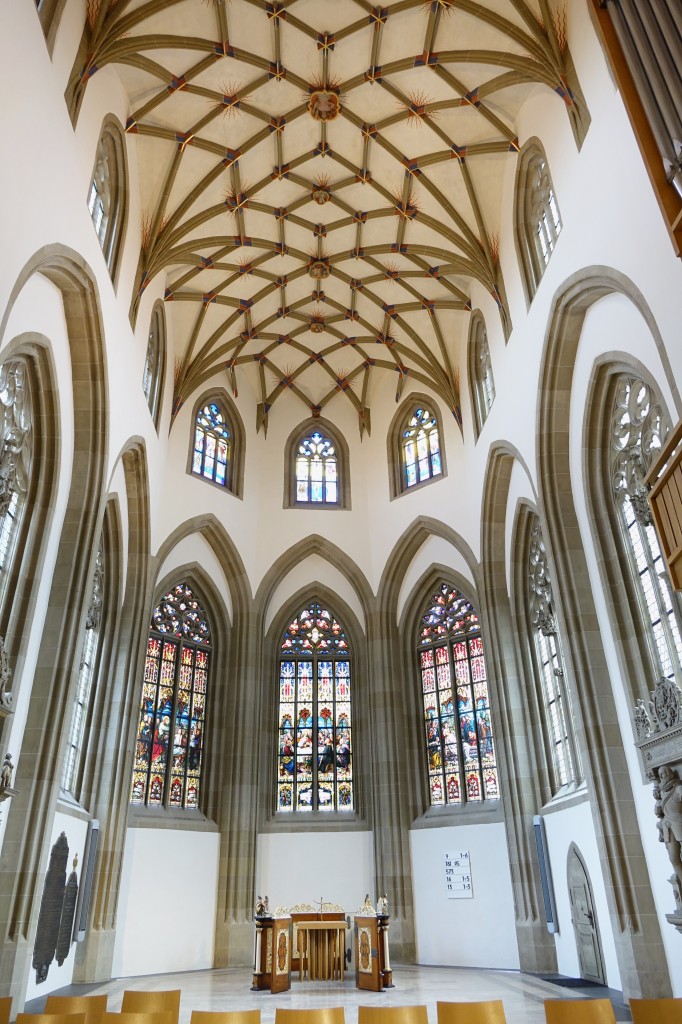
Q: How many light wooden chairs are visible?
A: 11